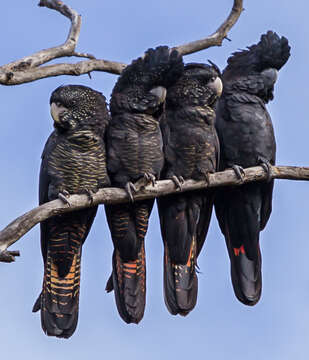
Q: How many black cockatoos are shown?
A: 4